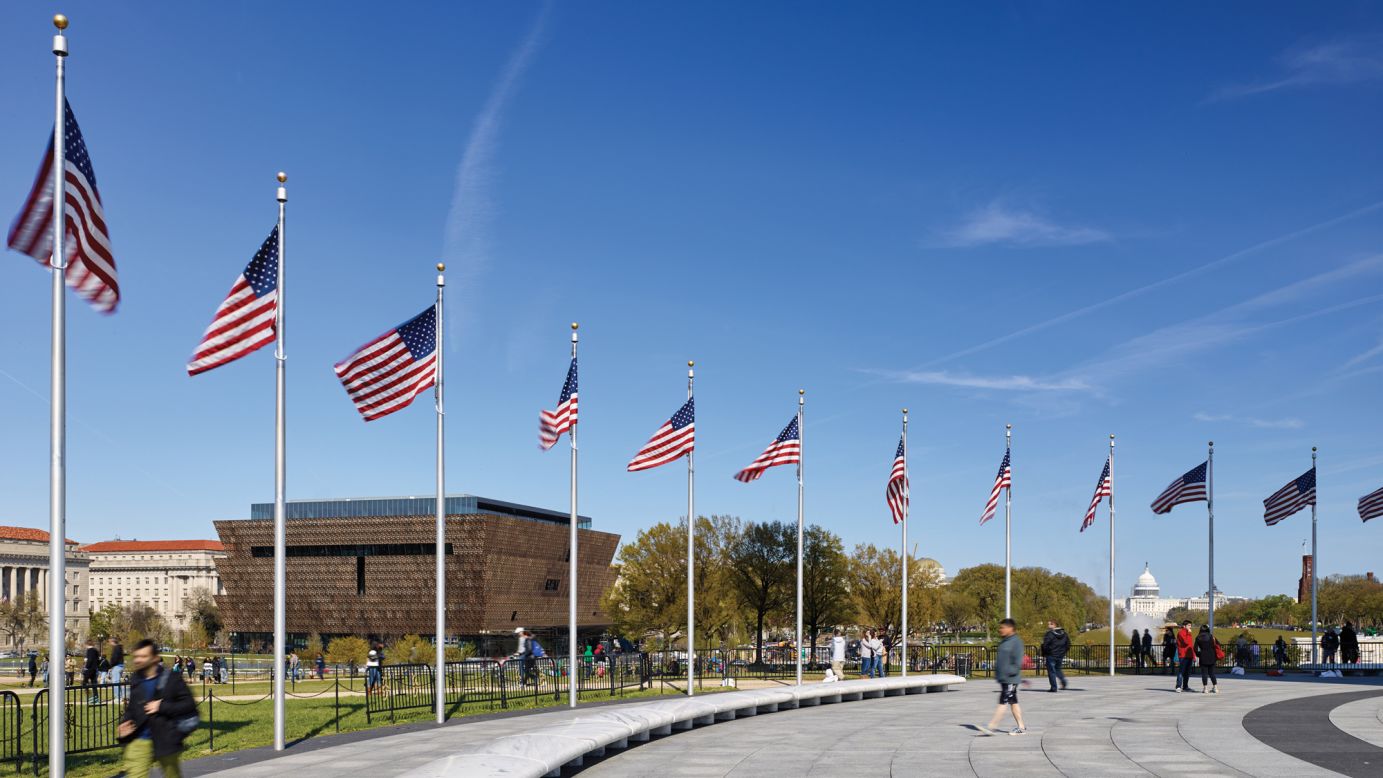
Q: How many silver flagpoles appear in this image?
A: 11